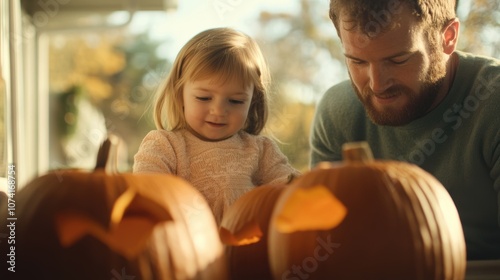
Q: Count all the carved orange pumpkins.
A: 3